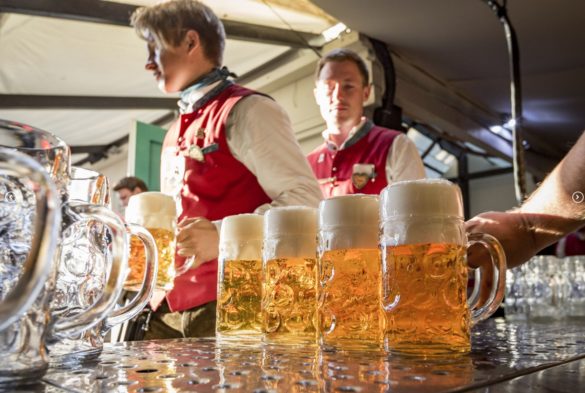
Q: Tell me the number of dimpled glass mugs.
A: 8